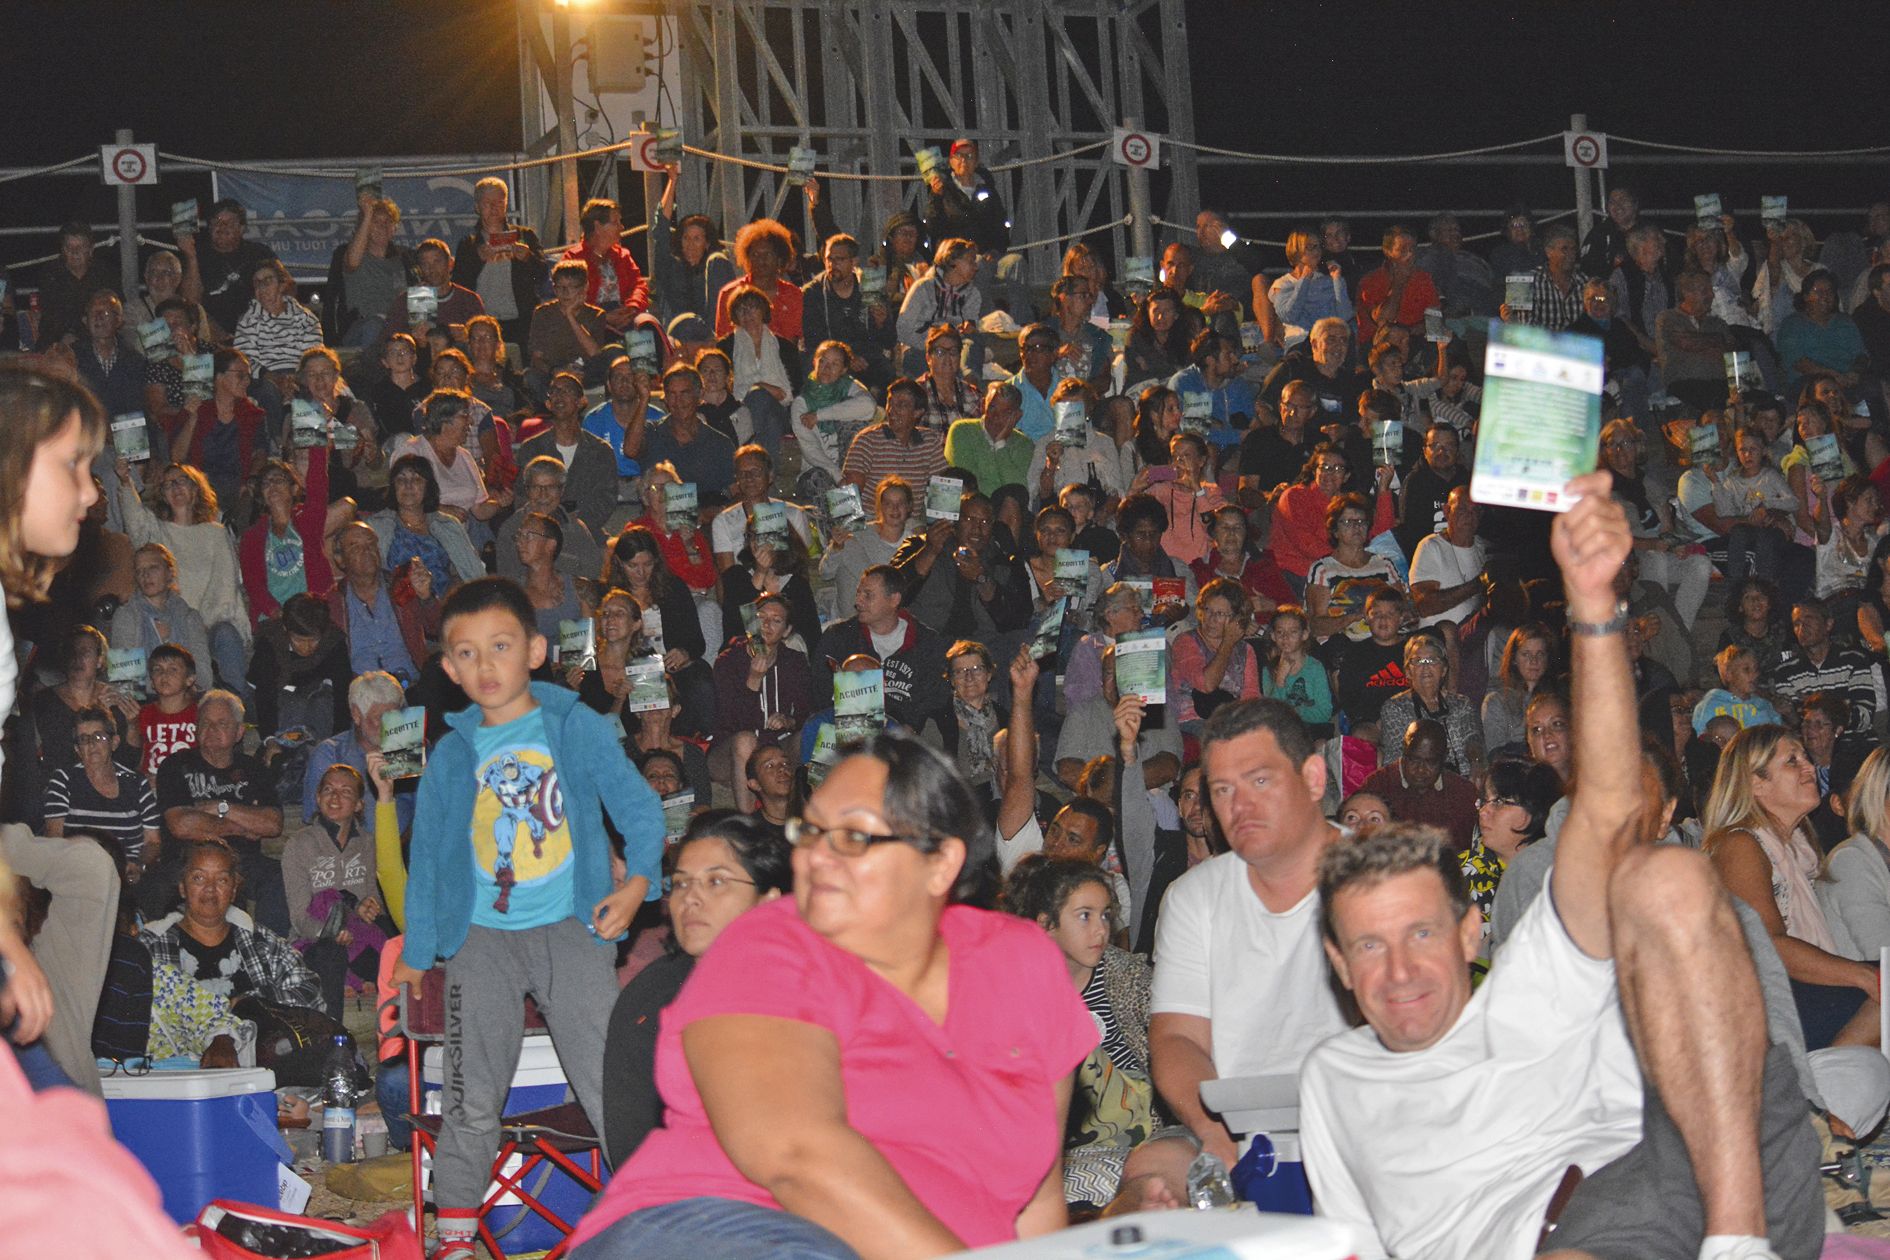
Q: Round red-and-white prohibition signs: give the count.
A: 4